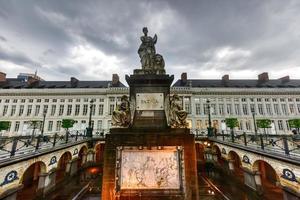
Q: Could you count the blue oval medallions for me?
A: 6